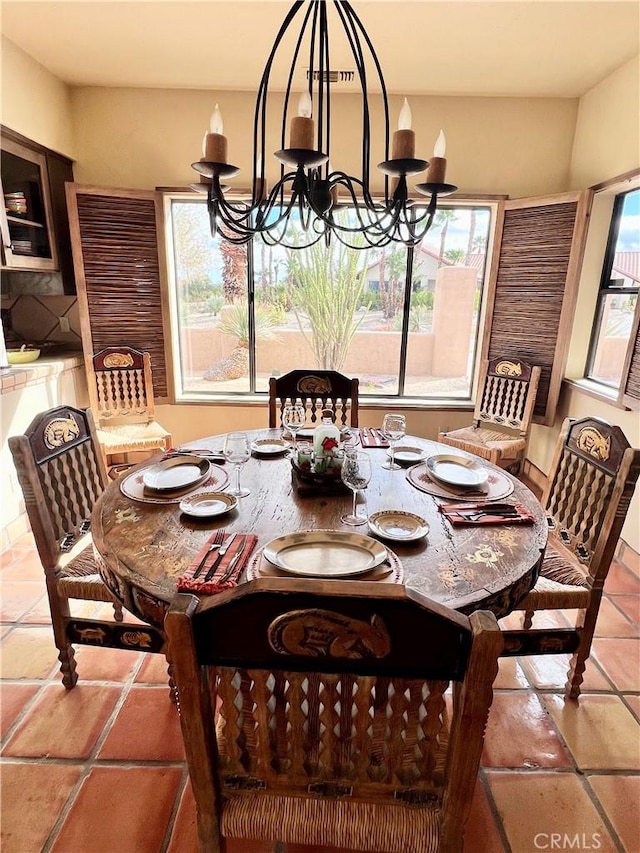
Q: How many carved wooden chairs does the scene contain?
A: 6